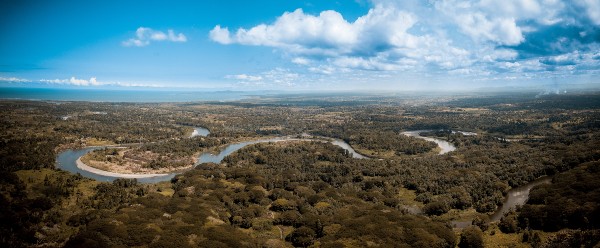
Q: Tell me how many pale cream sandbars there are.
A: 1